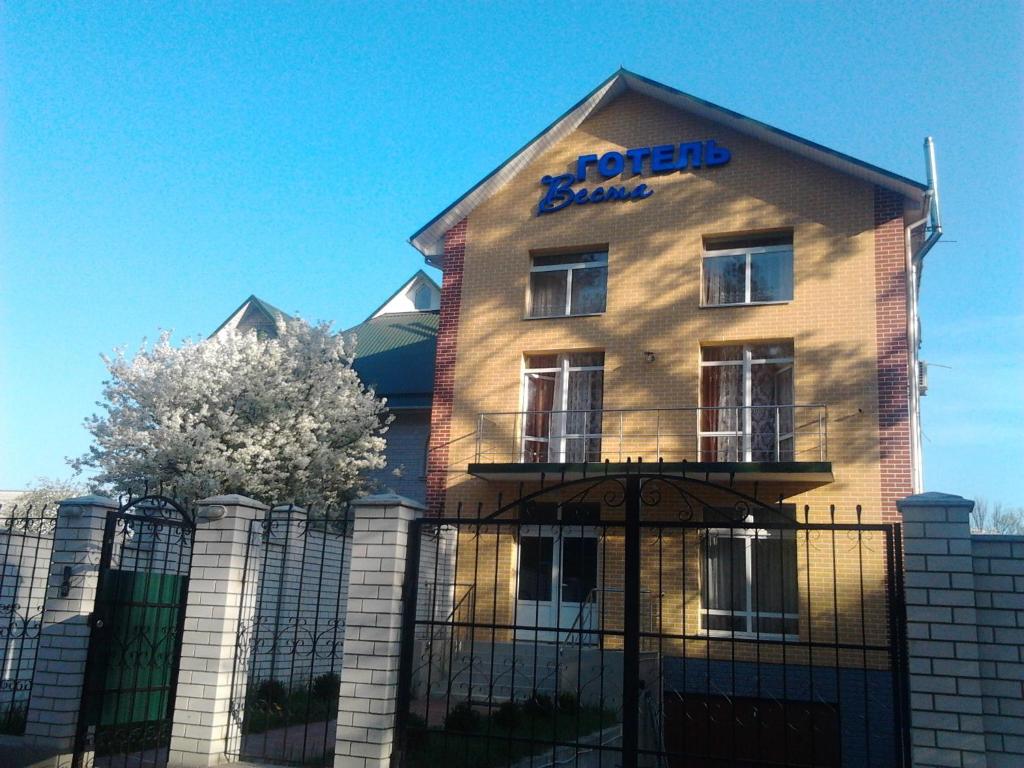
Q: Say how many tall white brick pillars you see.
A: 4